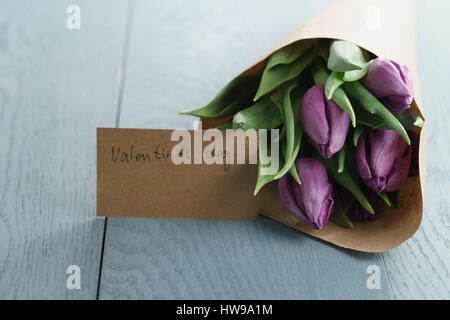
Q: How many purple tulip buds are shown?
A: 4